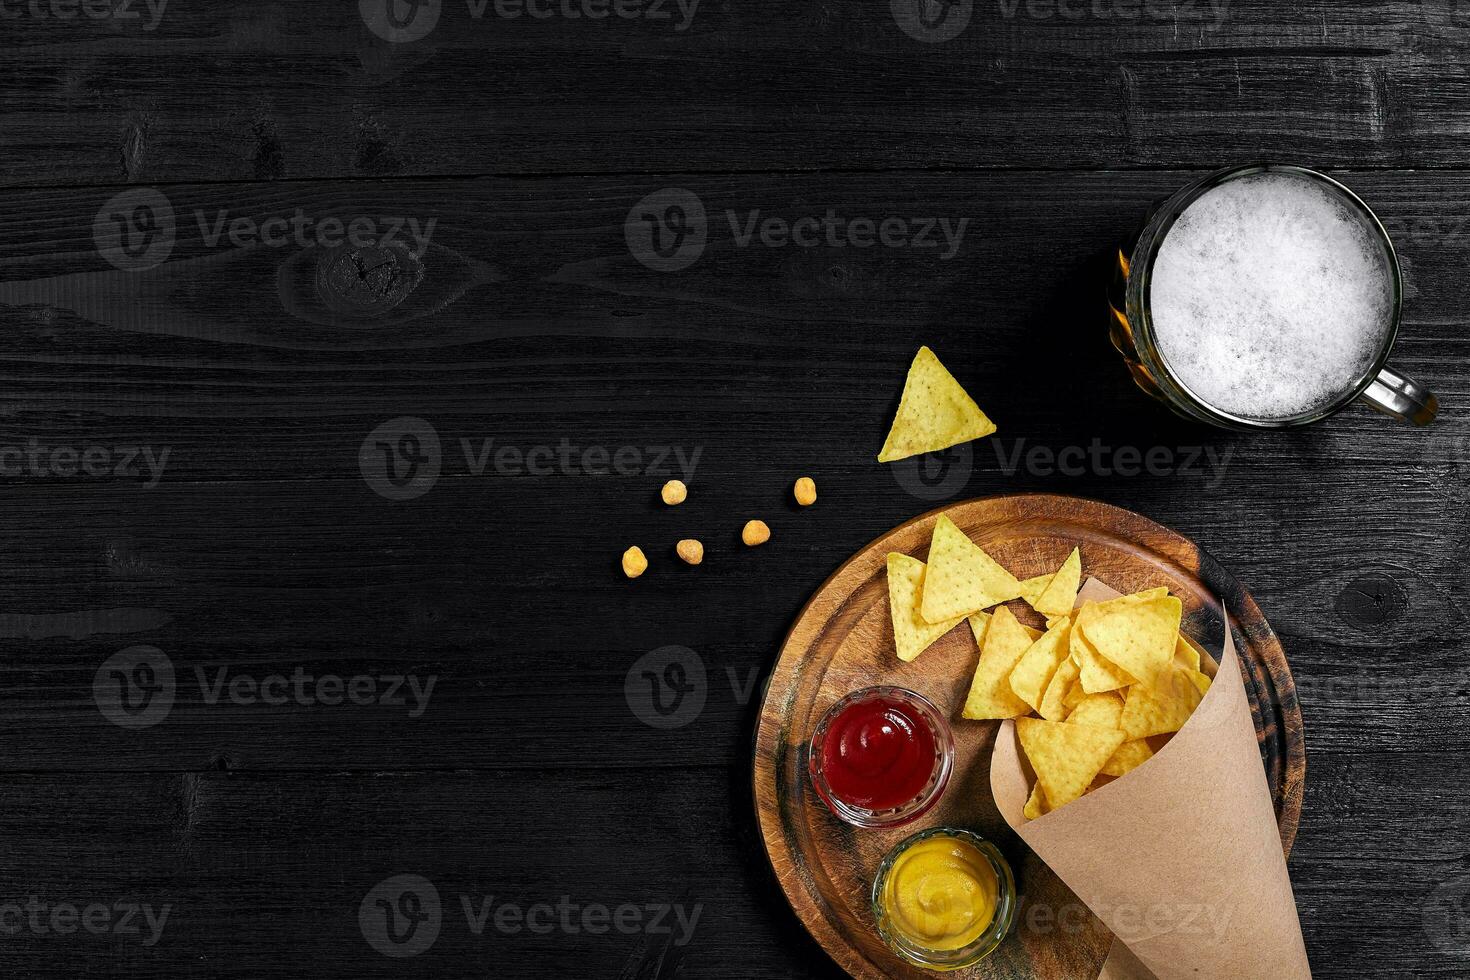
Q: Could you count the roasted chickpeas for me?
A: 5